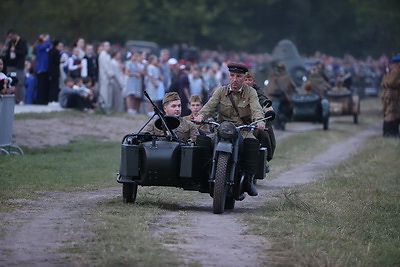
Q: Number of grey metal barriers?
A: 1